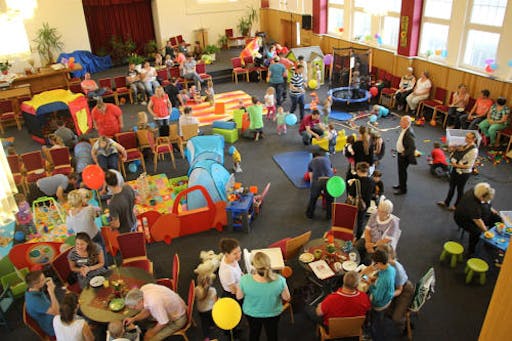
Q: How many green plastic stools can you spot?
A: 2